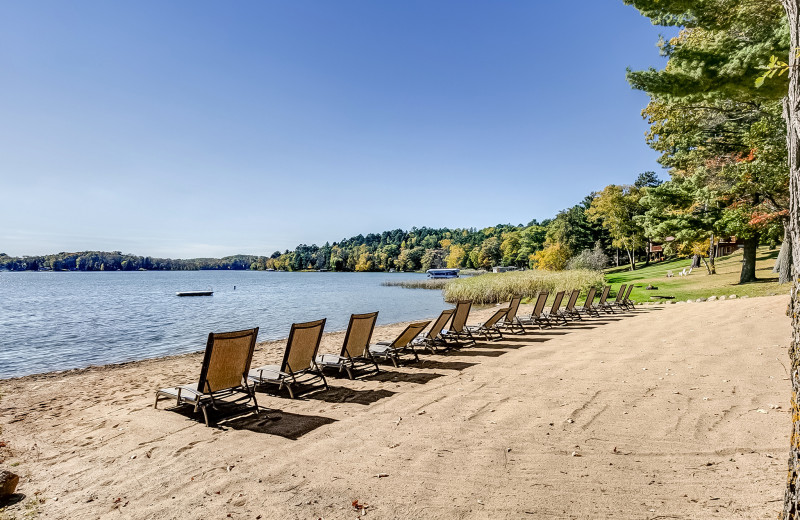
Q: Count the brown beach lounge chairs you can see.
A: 15